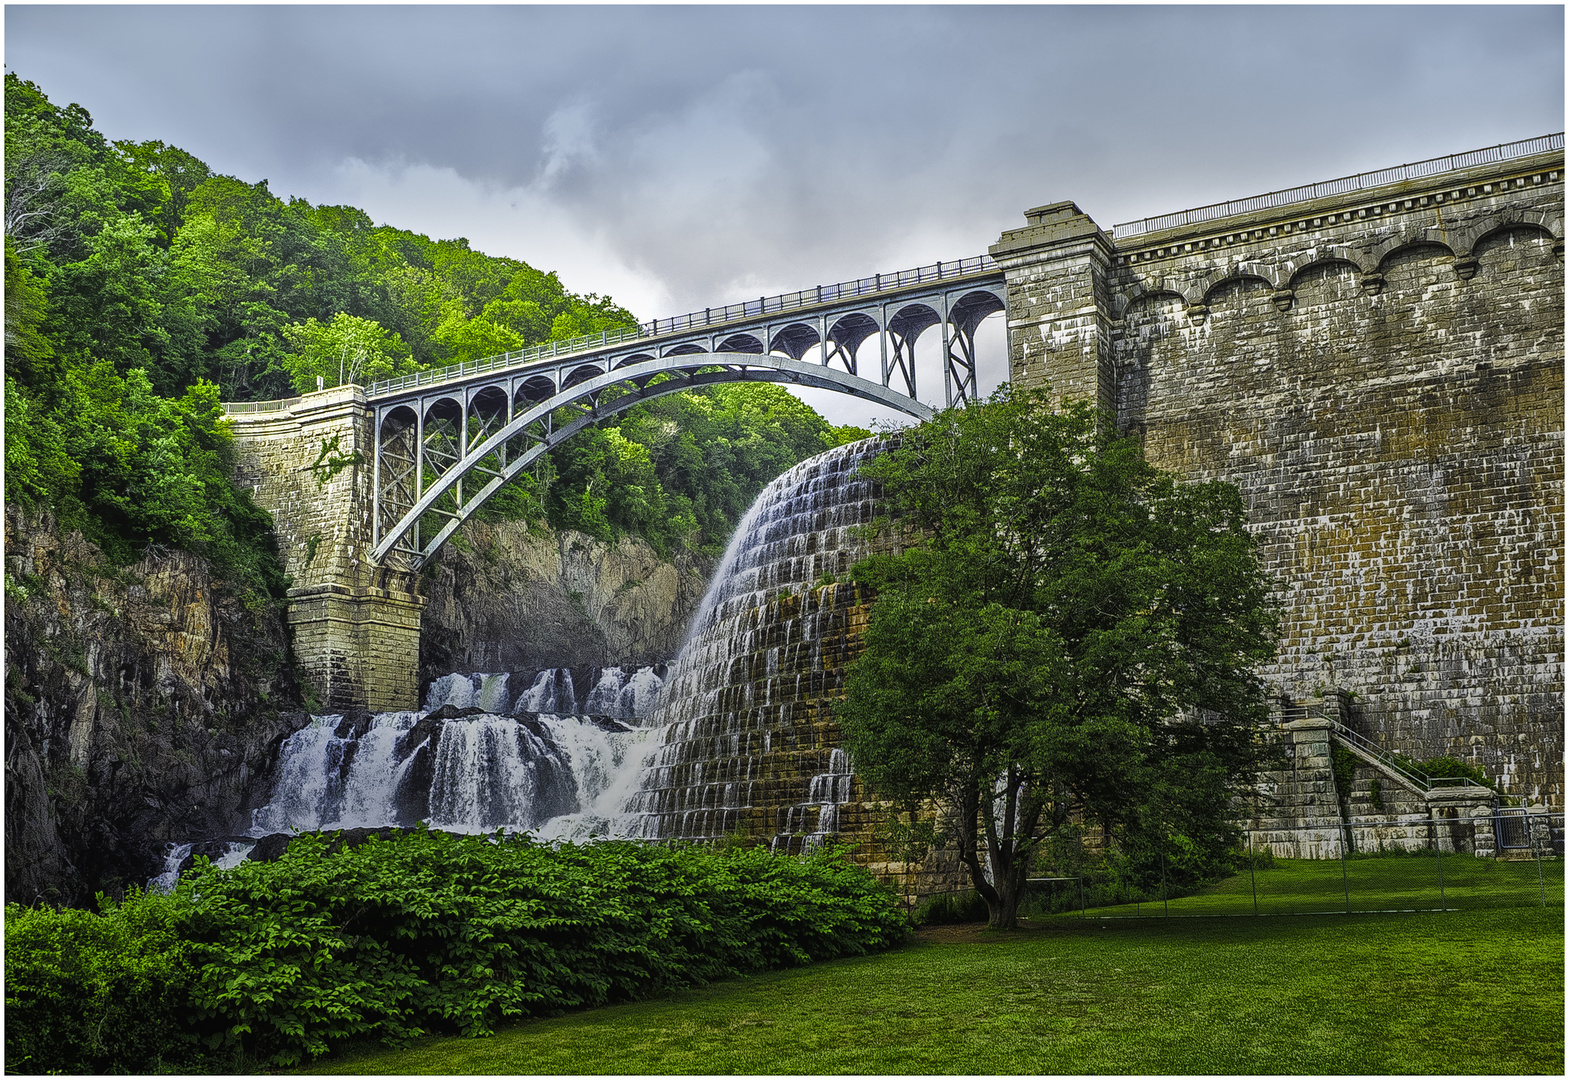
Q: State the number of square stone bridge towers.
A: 2